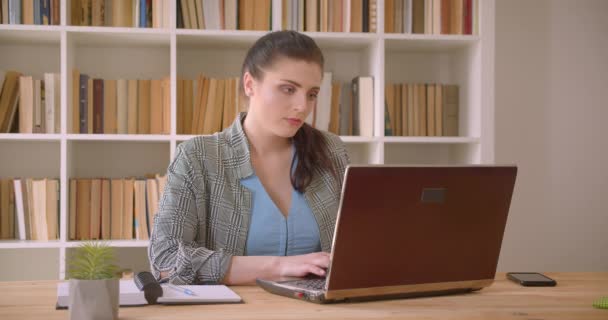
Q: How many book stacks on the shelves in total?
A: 12